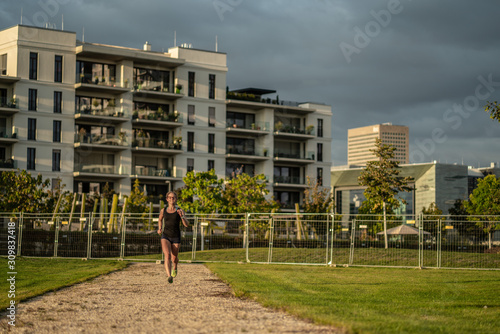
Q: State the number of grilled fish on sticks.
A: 0